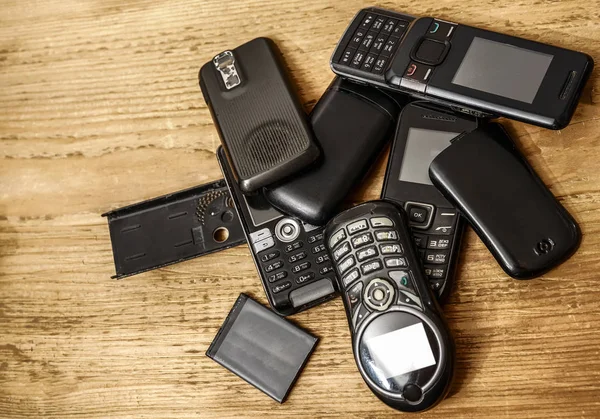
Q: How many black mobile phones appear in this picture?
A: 7